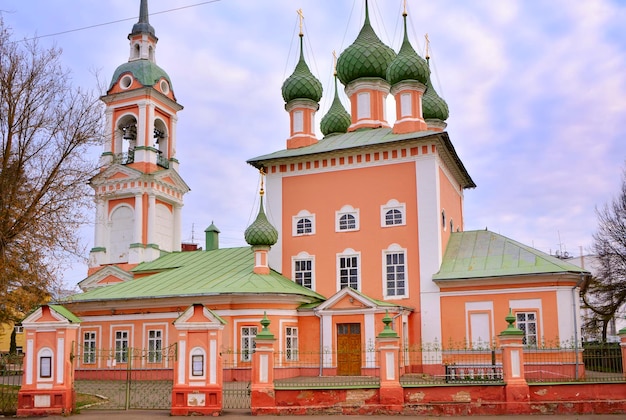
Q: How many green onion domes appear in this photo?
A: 6